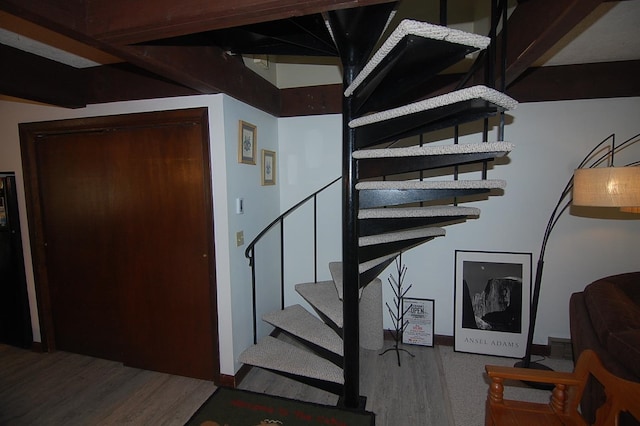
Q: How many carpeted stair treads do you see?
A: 11